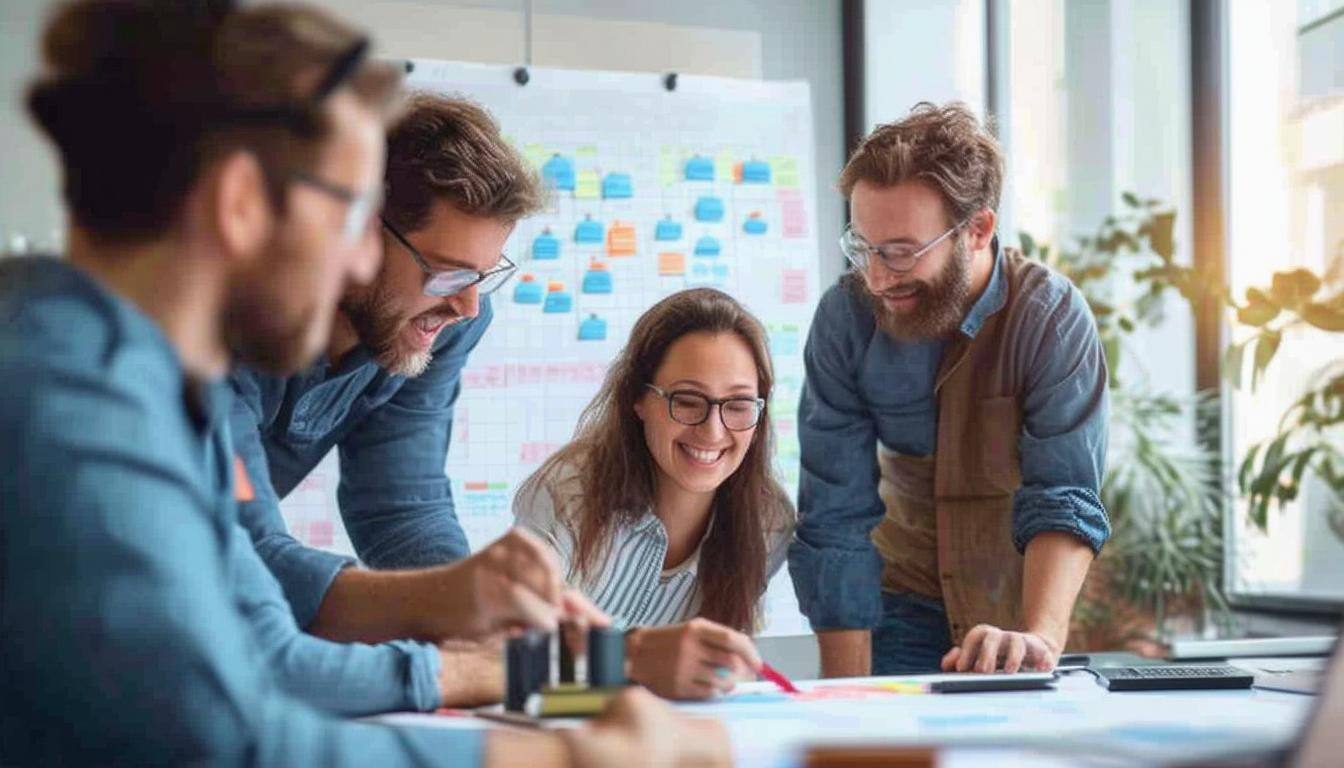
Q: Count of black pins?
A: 3